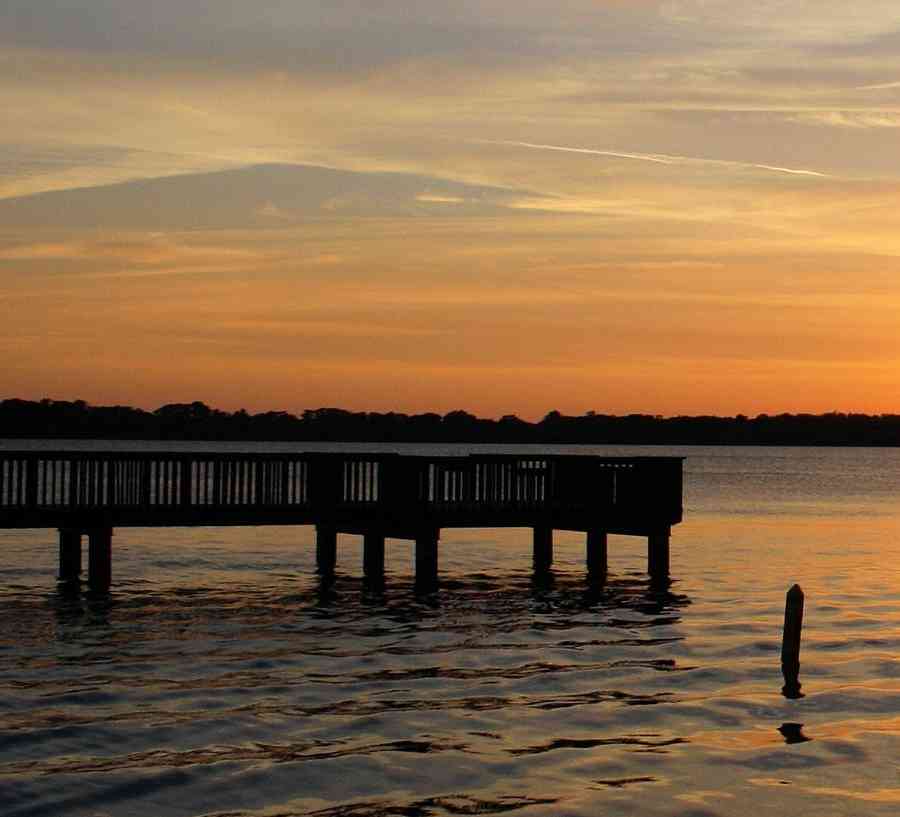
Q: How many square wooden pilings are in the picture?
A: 8